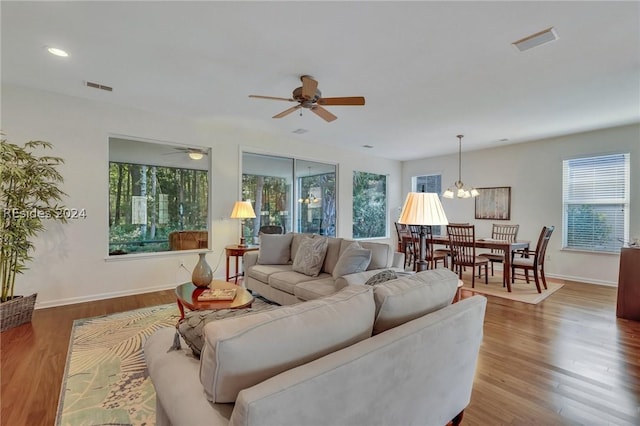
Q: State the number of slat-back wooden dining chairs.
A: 6